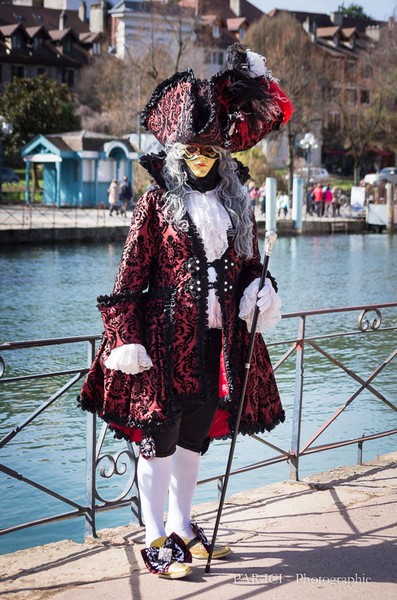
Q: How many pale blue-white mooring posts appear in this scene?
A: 2